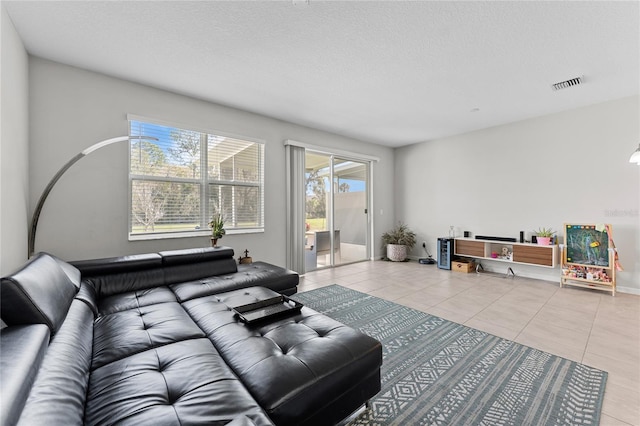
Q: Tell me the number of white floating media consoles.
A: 1